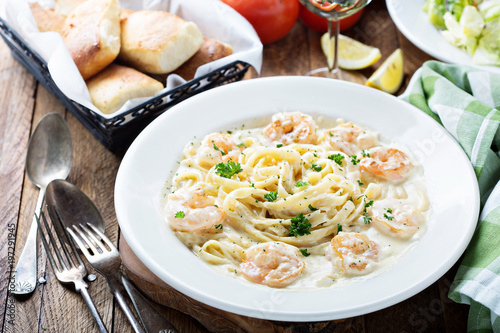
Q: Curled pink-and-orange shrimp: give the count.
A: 8